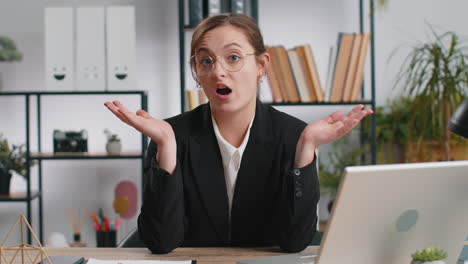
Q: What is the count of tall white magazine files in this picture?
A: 3